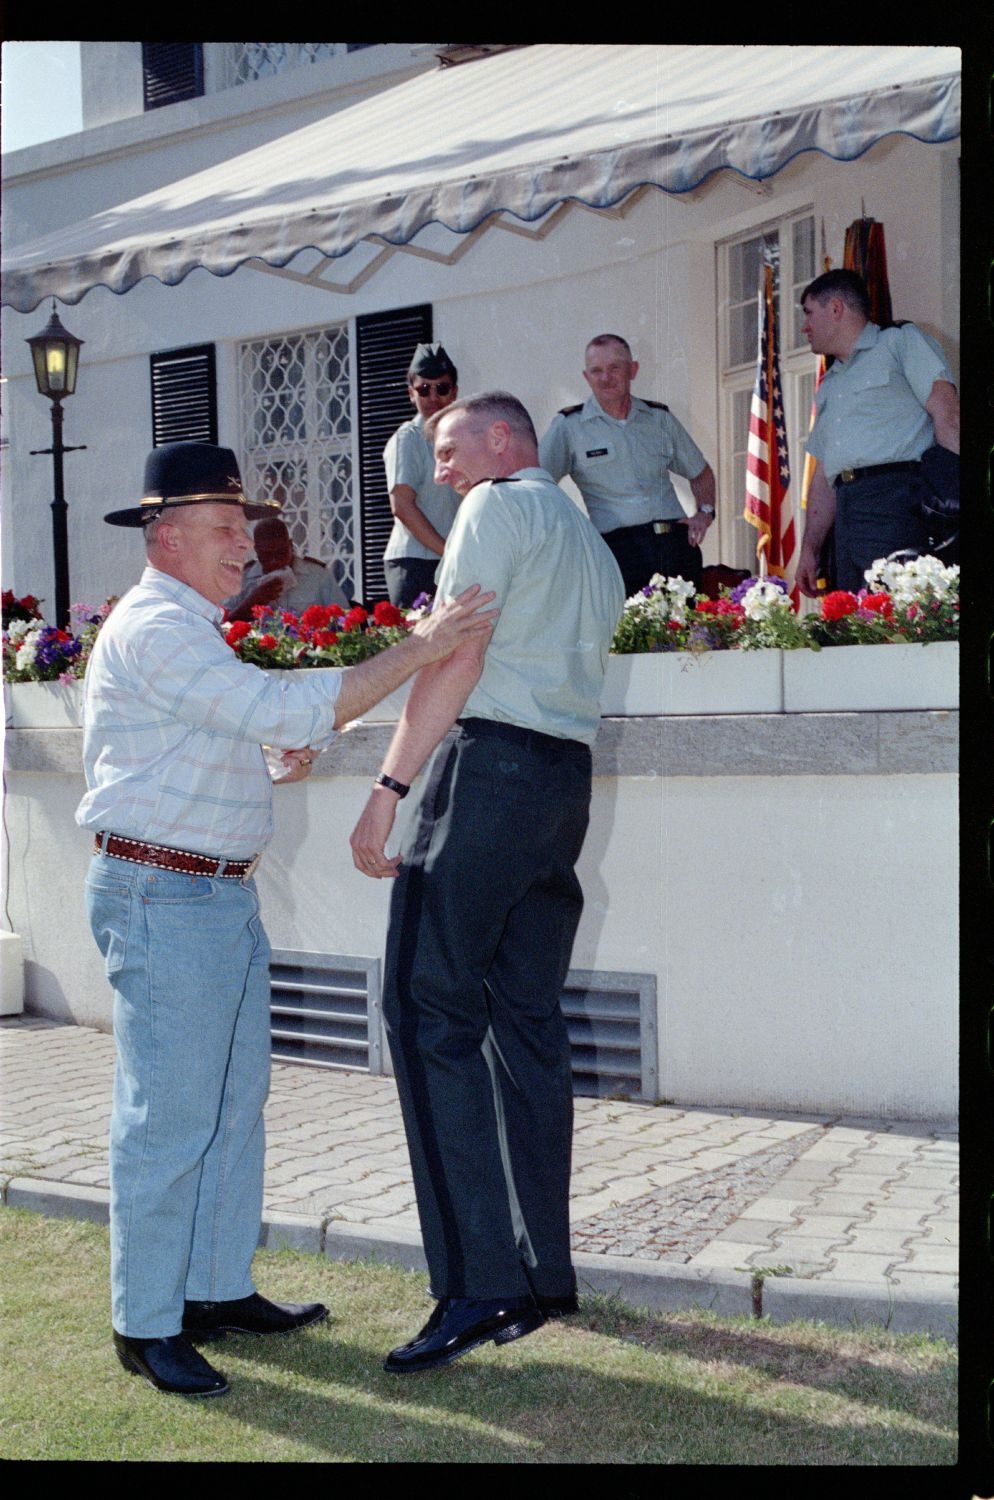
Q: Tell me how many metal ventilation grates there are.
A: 2